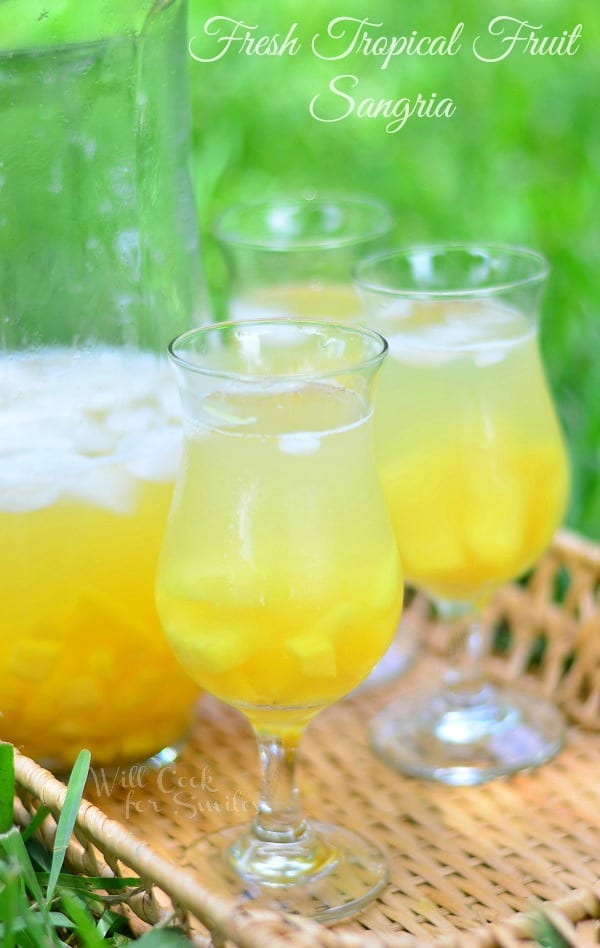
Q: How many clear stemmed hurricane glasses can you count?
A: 3